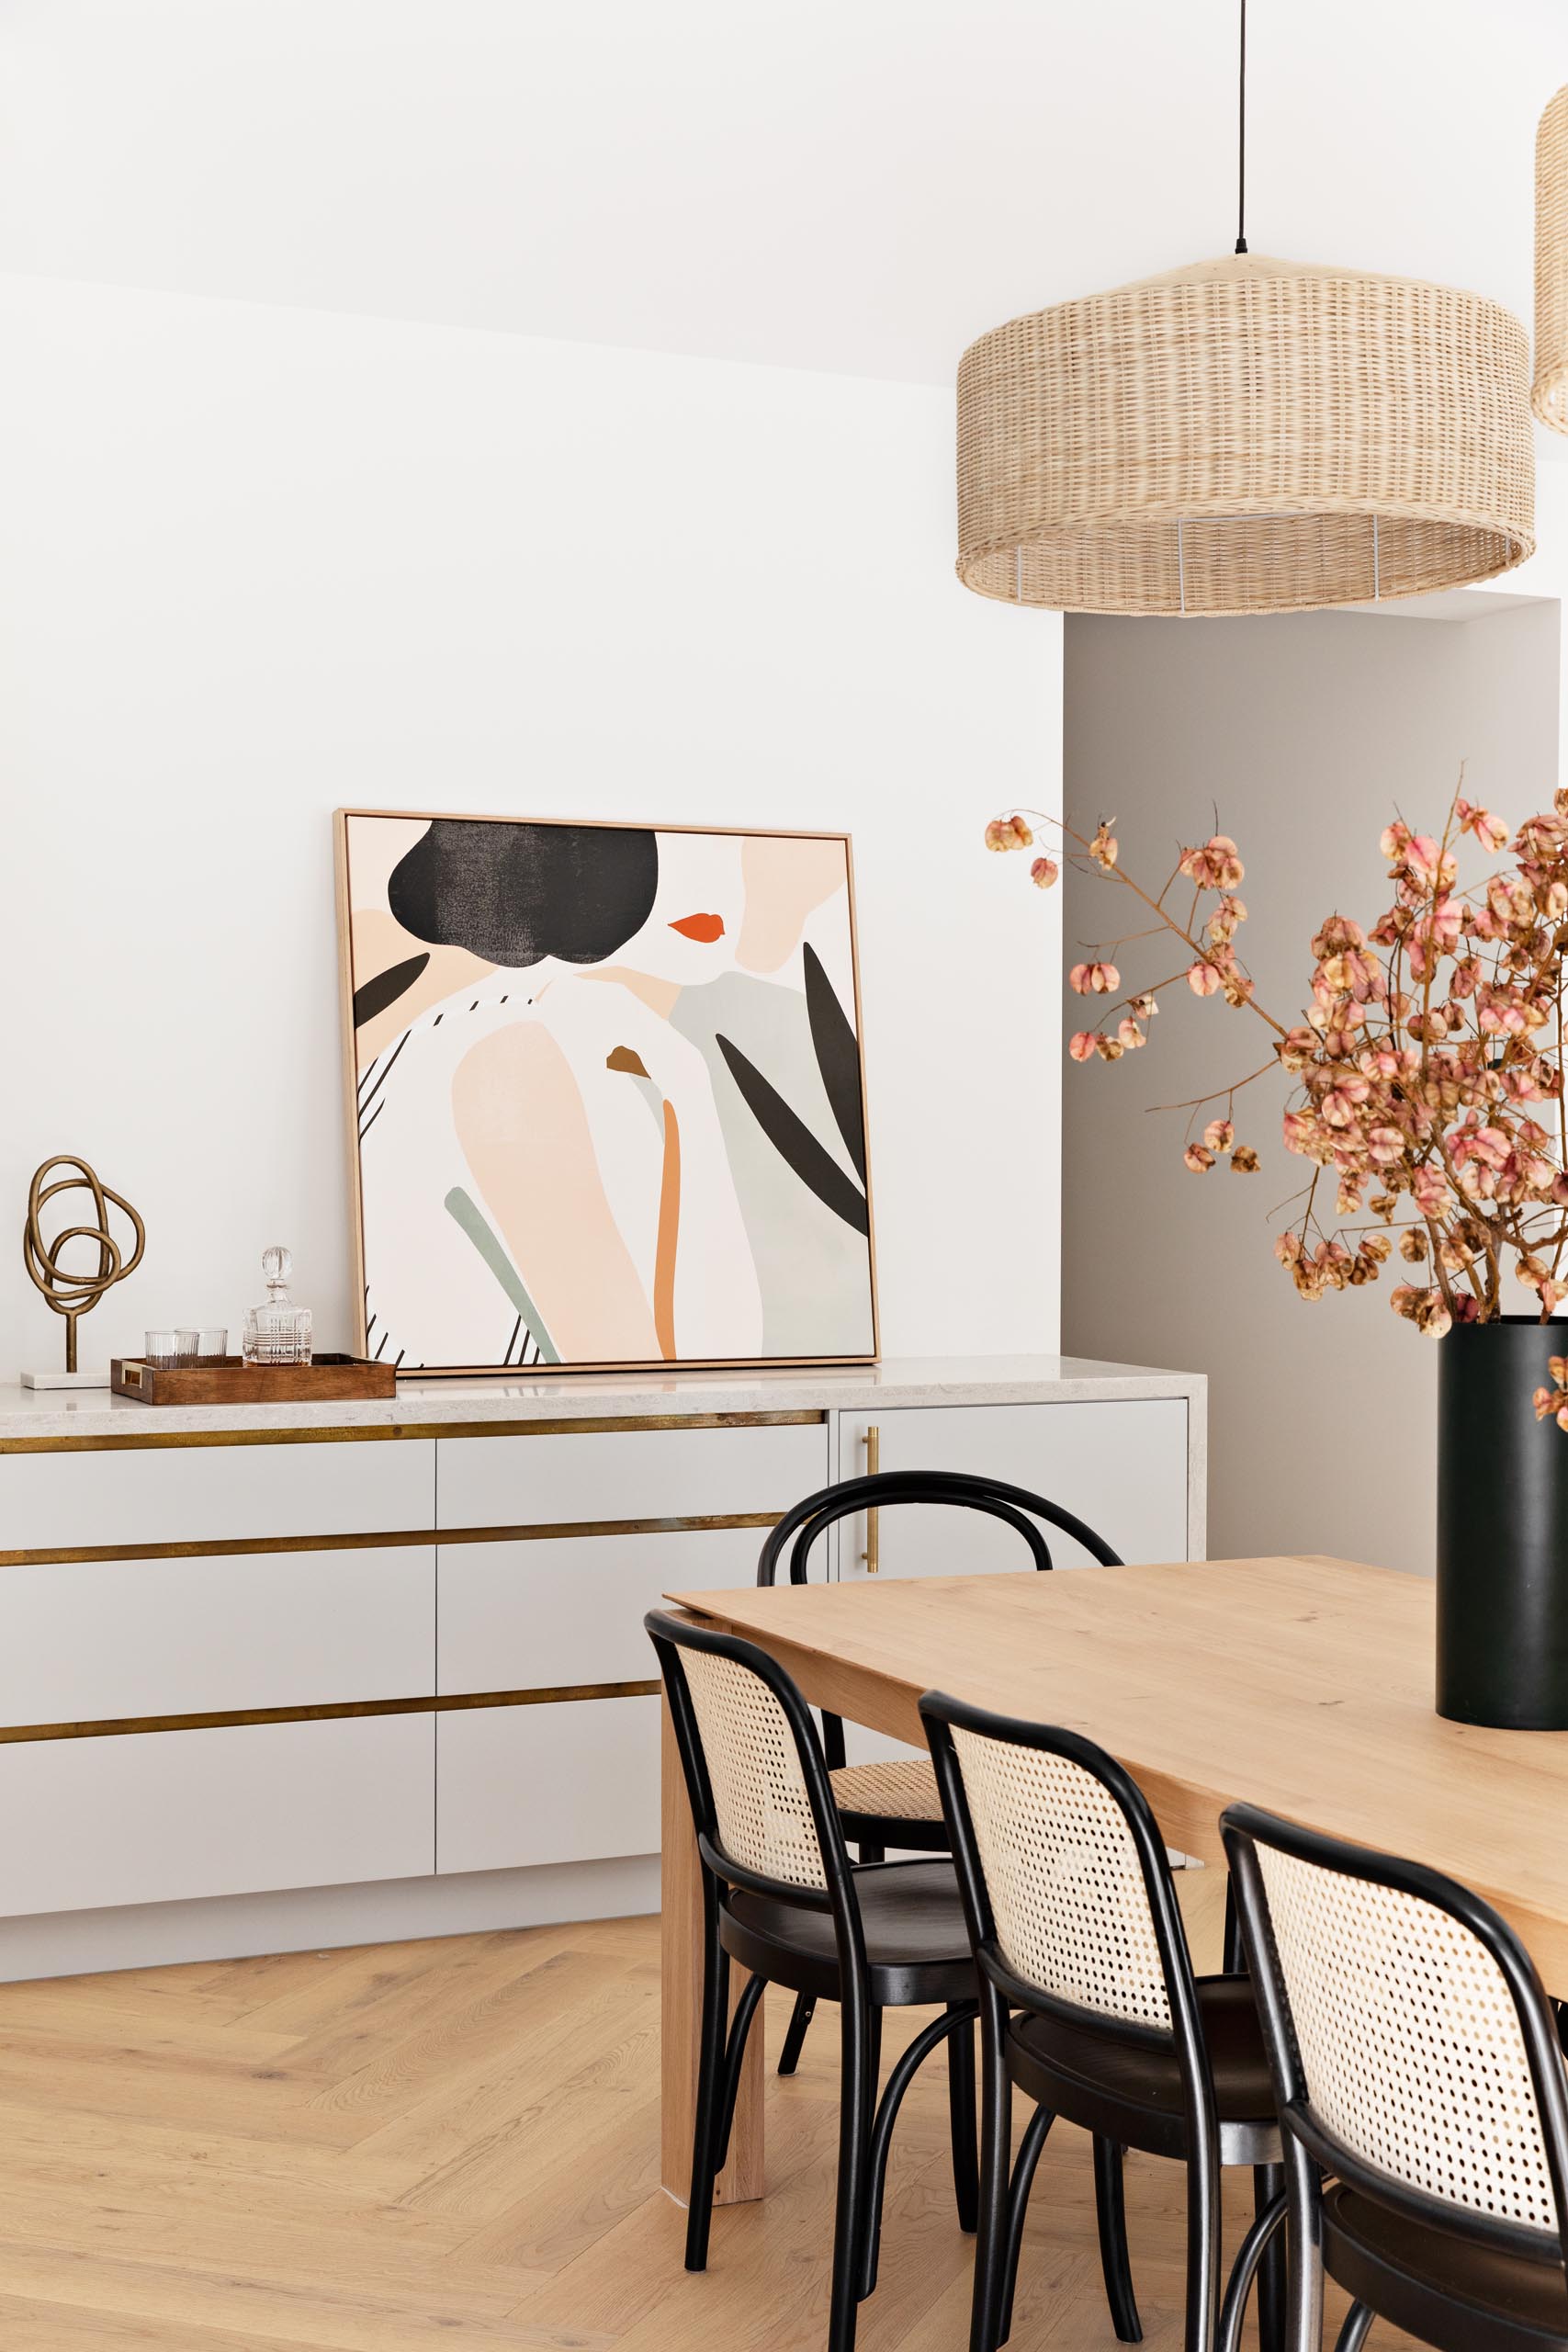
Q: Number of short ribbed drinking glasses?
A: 2